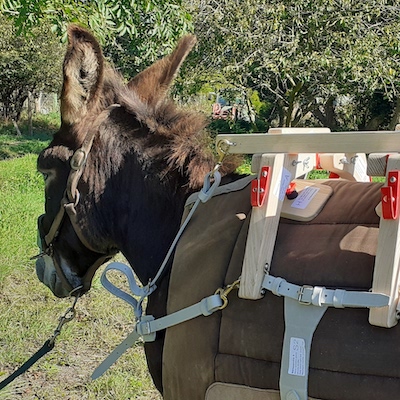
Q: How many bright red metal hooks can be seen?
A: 2